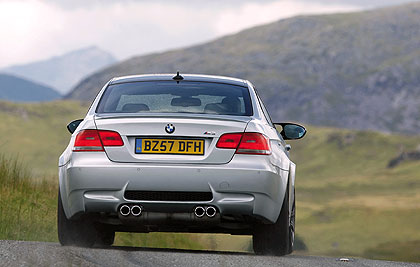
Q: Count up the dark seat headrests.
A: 2